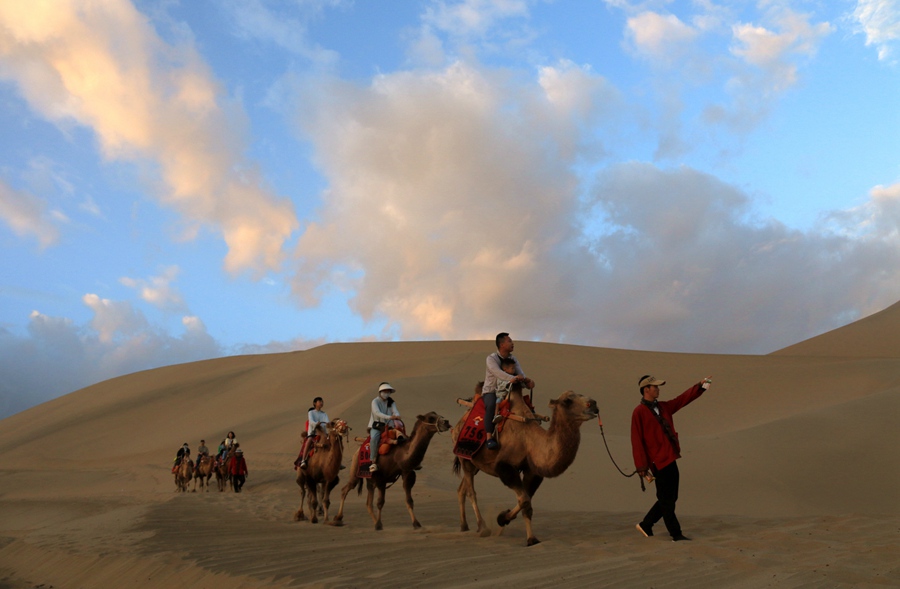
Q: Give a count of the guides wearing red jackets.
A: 2